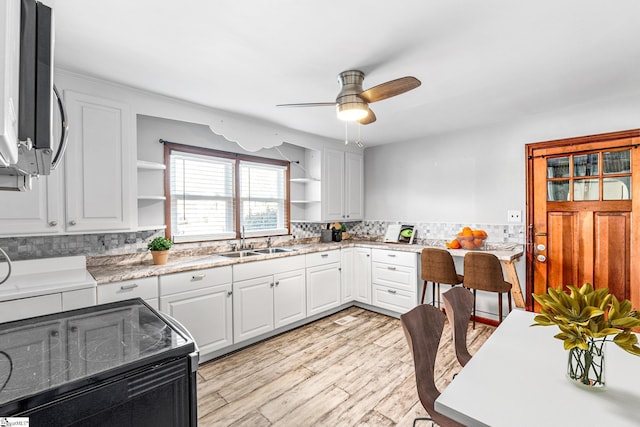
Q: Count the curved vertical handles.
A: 1